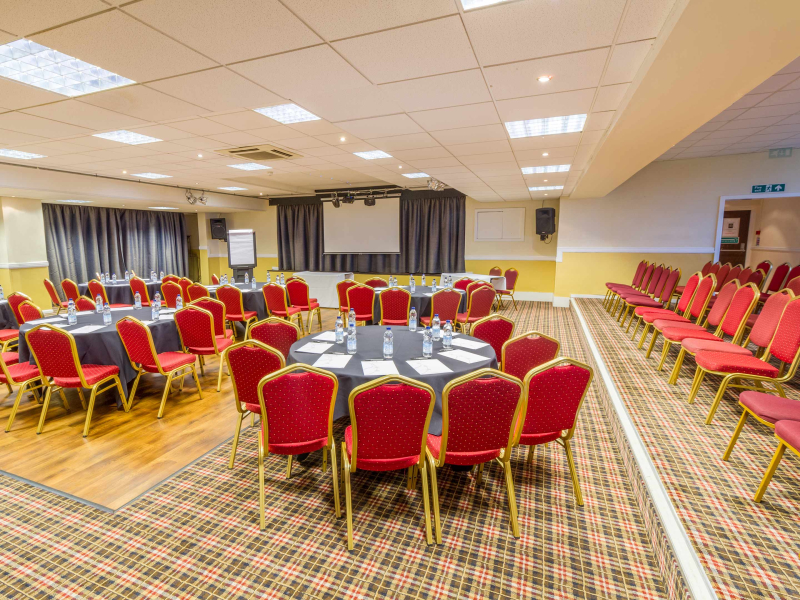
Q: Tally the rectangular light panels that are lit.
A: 15